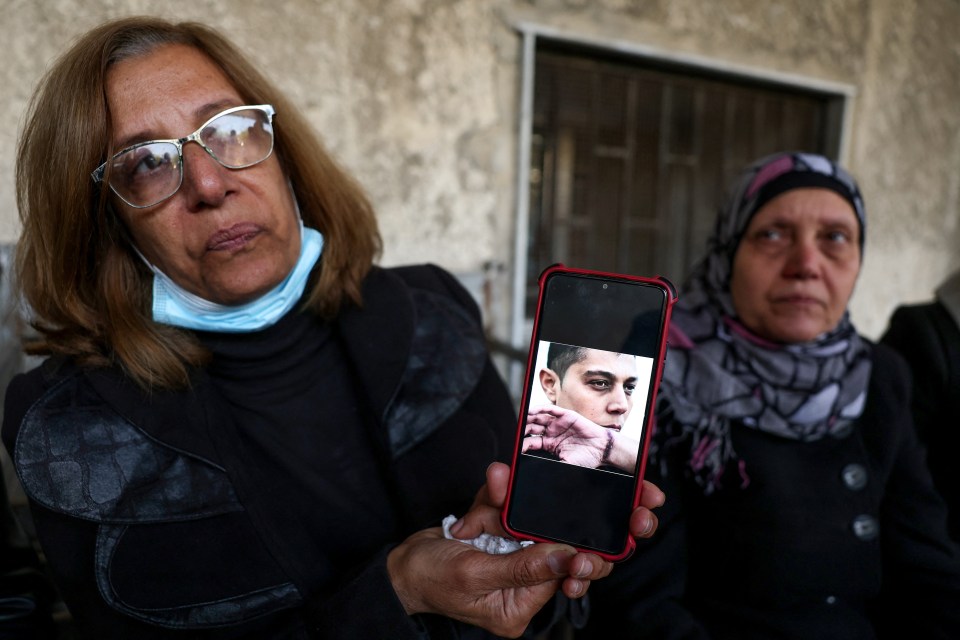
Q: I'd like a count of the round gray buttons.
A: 2